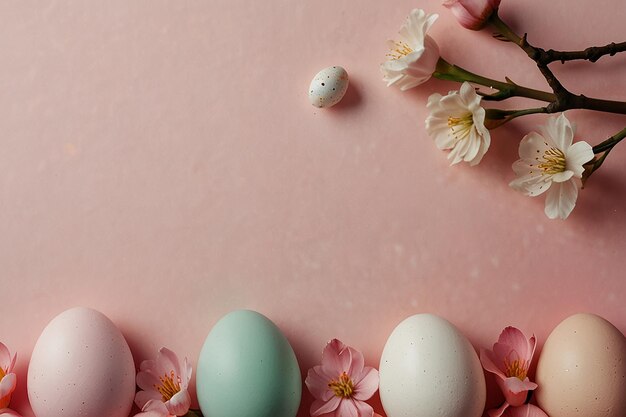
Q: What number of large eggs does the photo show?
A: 4